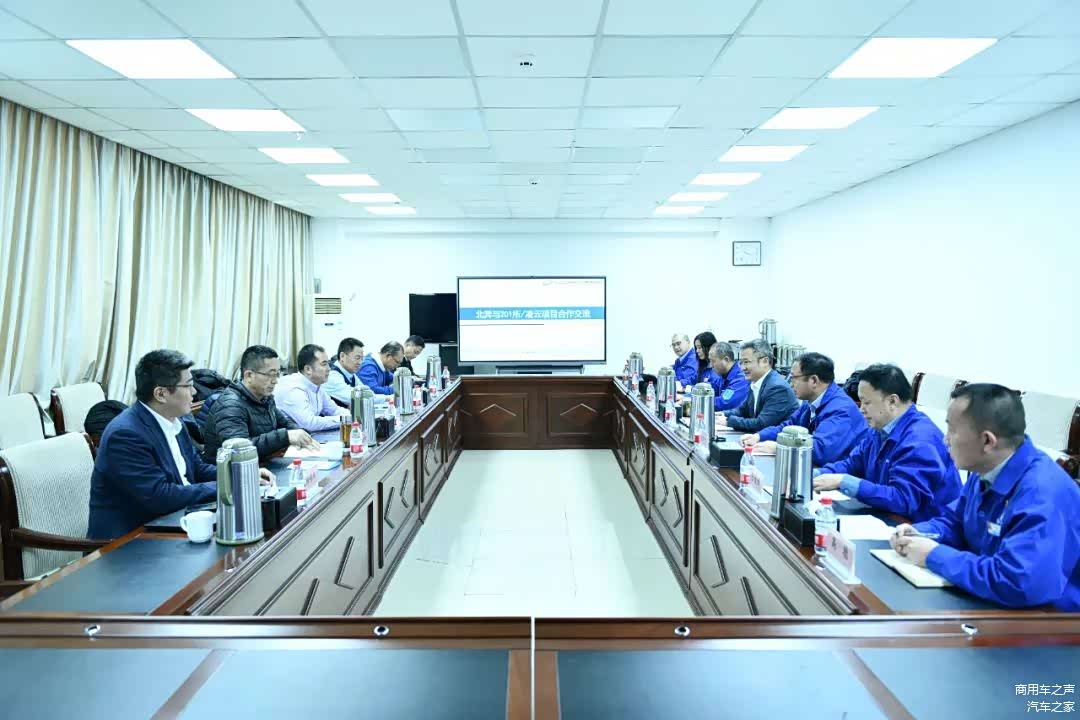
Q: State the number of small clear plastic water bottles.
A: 13